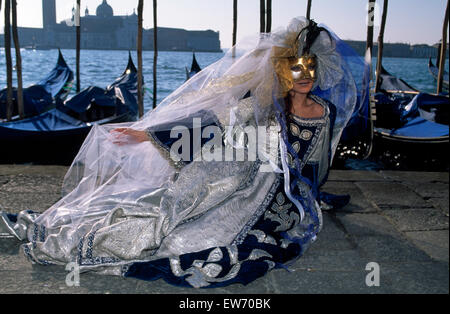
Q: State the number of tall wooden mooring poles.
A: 12